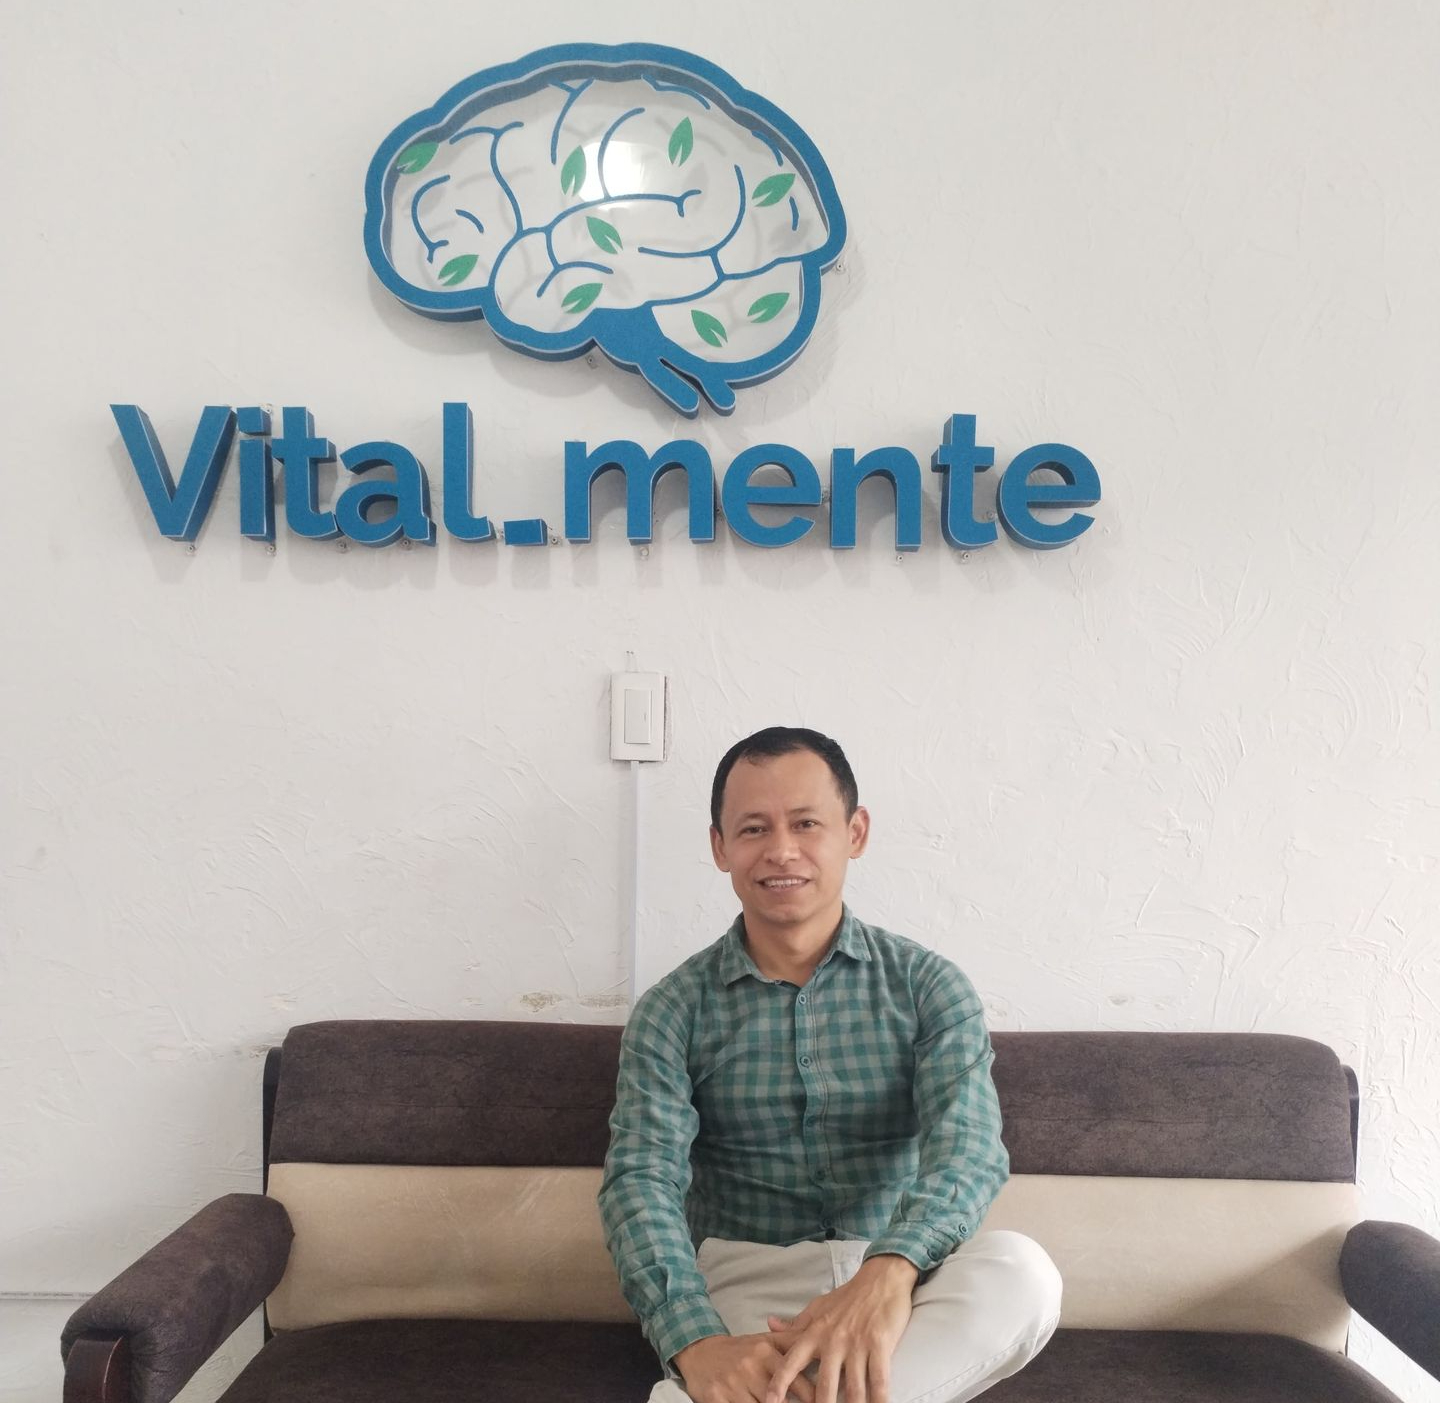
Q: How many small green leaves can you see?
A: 9